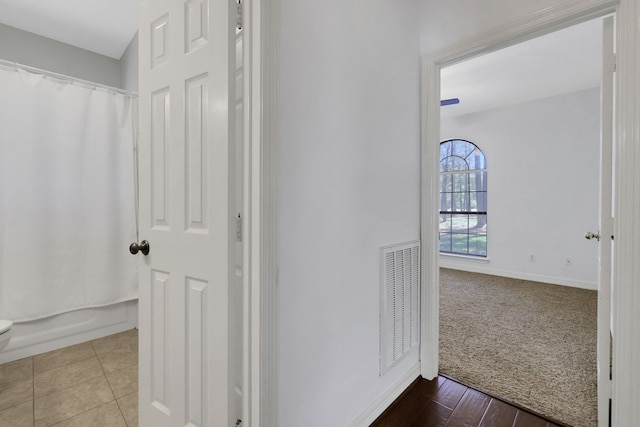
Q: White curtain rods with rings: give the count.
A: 1